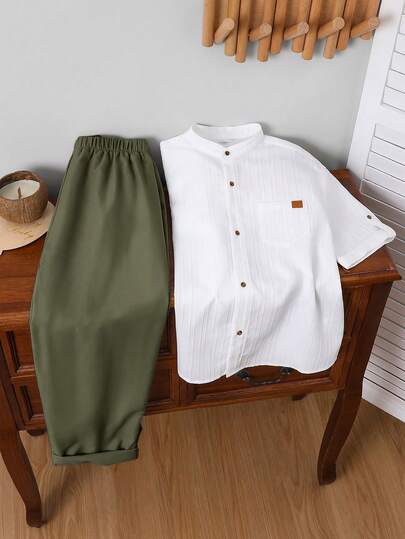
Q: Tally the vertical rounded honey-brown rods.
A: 10